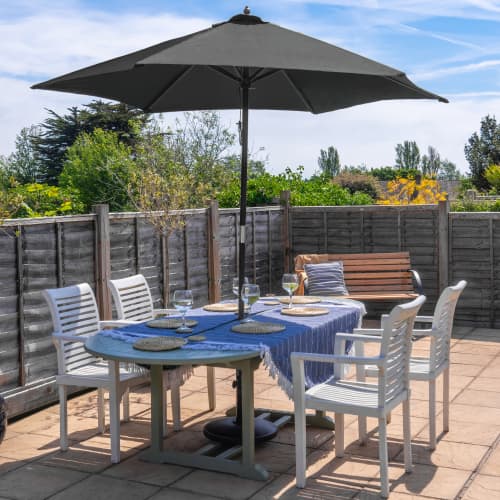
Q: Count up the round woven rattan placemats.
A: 6